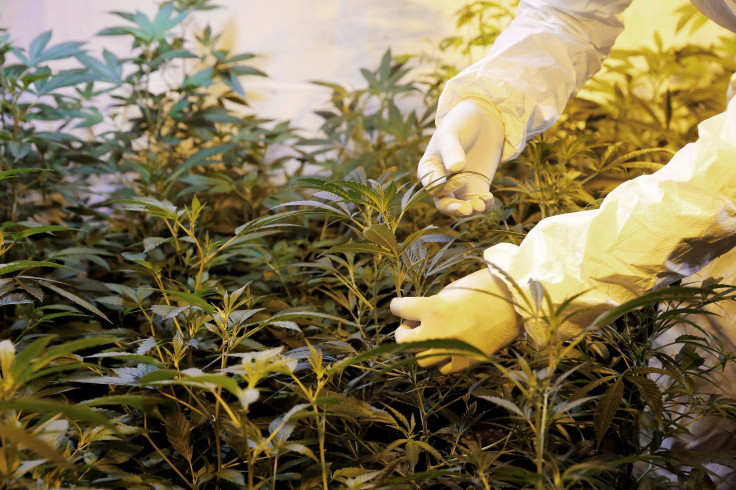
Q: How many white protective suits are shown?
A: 1